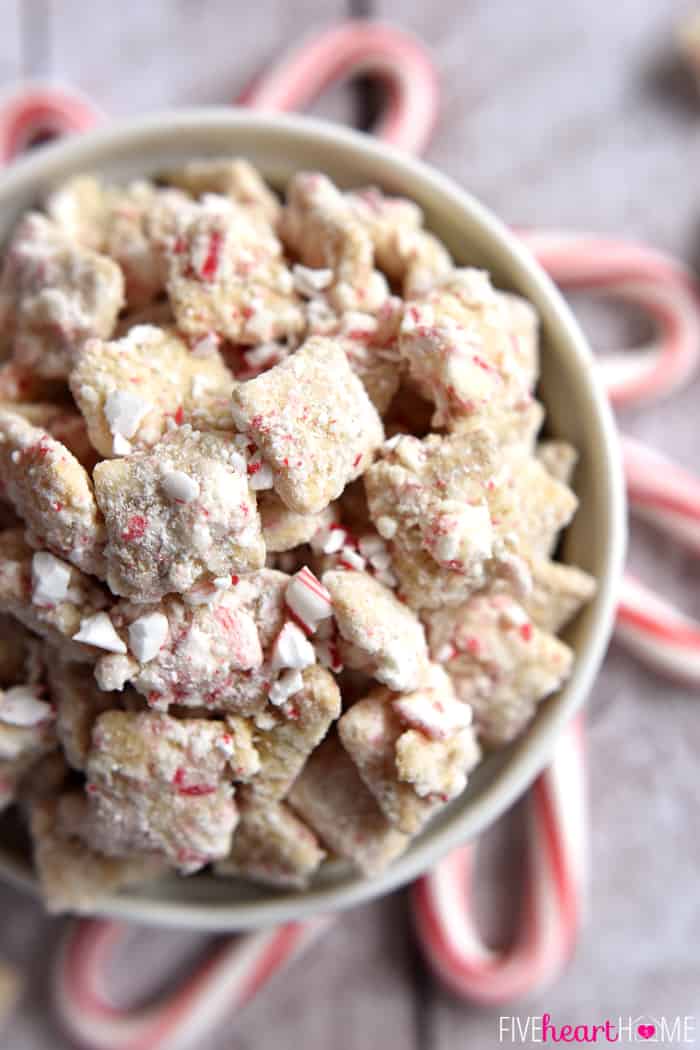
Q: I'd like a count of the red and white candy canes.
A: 6